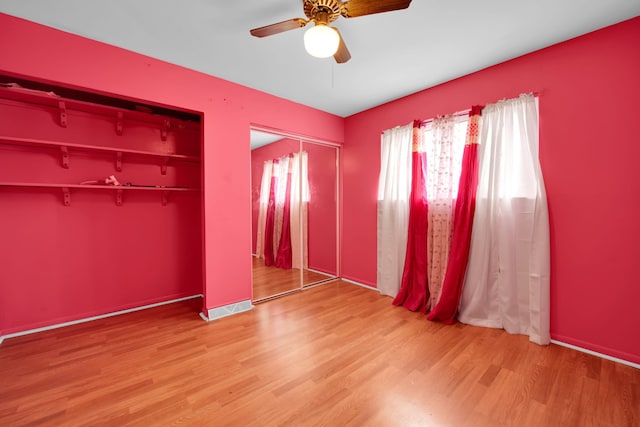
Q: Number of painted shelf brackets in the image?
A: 9